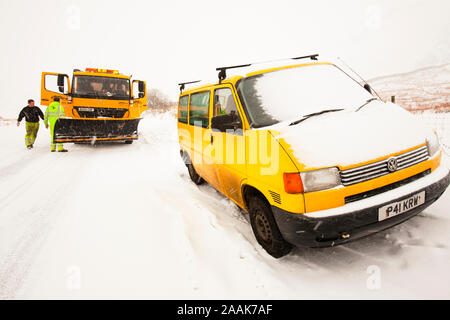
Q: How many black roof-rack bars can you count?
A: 2